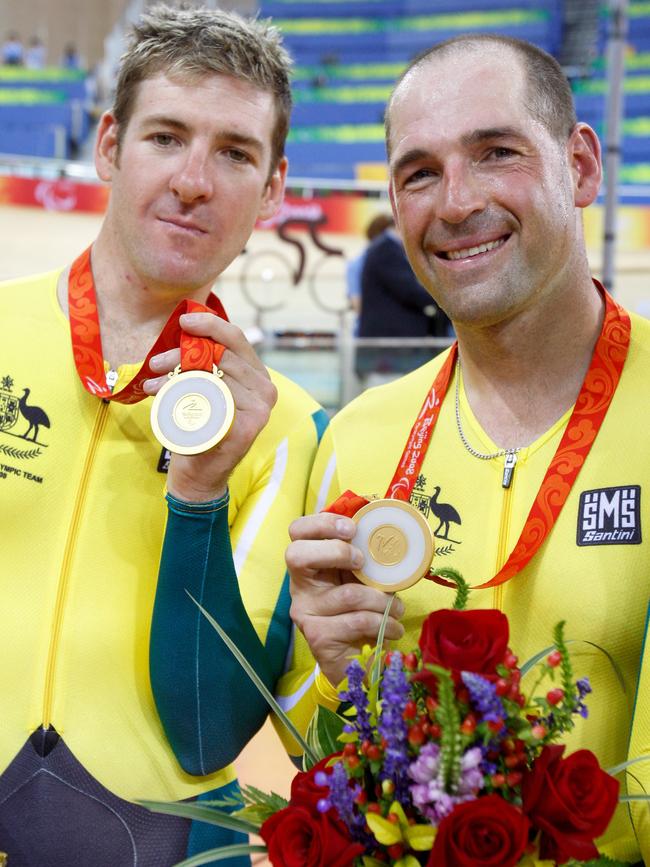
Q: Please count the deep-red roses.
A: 5